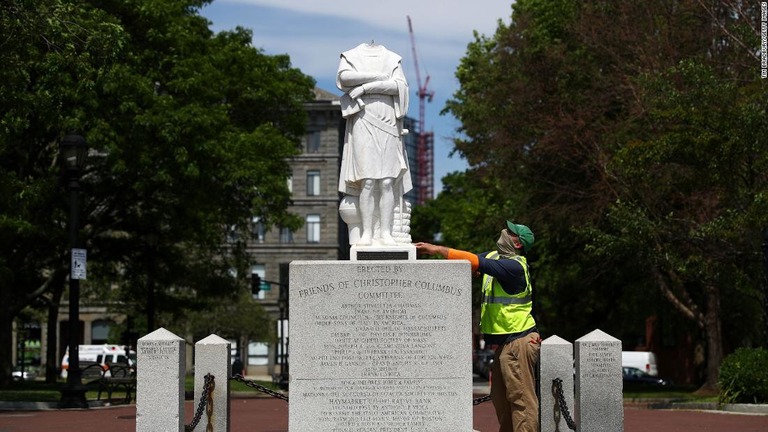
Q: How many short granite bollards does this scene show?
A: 4